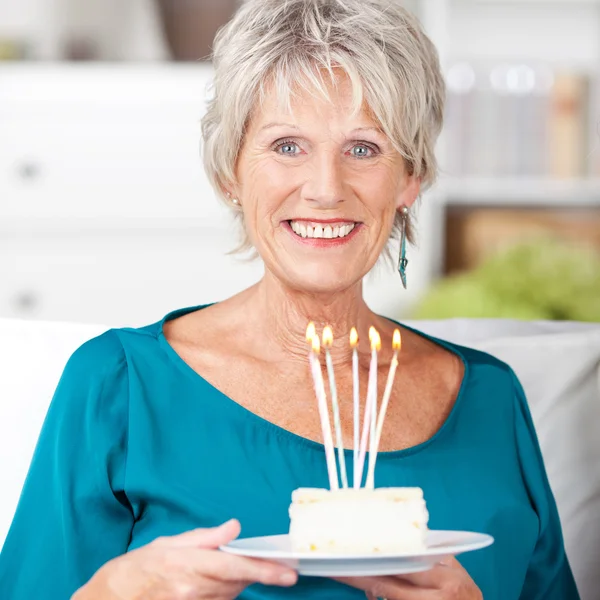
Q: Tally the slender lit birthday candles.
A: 7